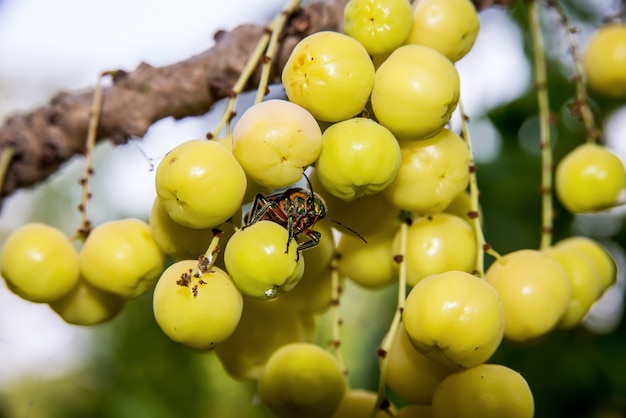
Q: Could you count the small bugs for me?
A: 1